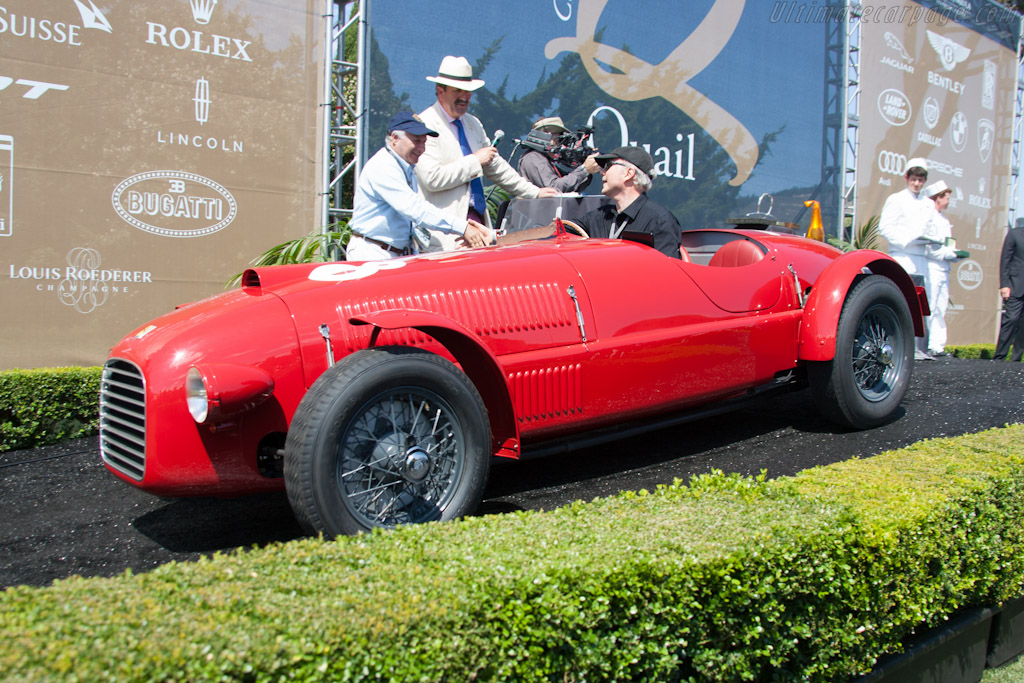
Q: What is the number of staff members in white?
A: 2